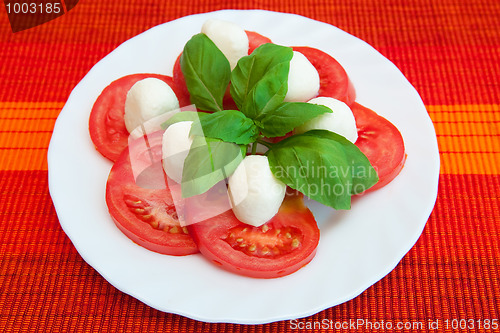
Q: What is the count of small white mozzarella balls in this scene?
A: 6